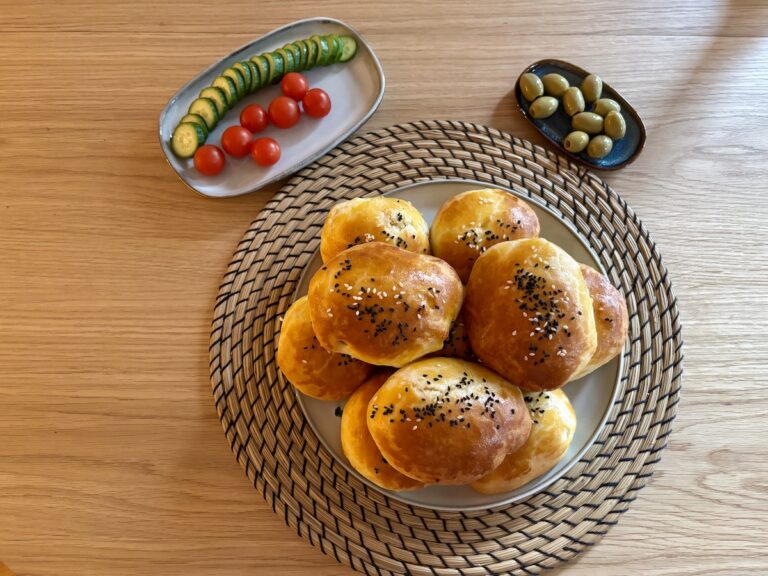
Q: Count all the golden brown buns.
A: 10